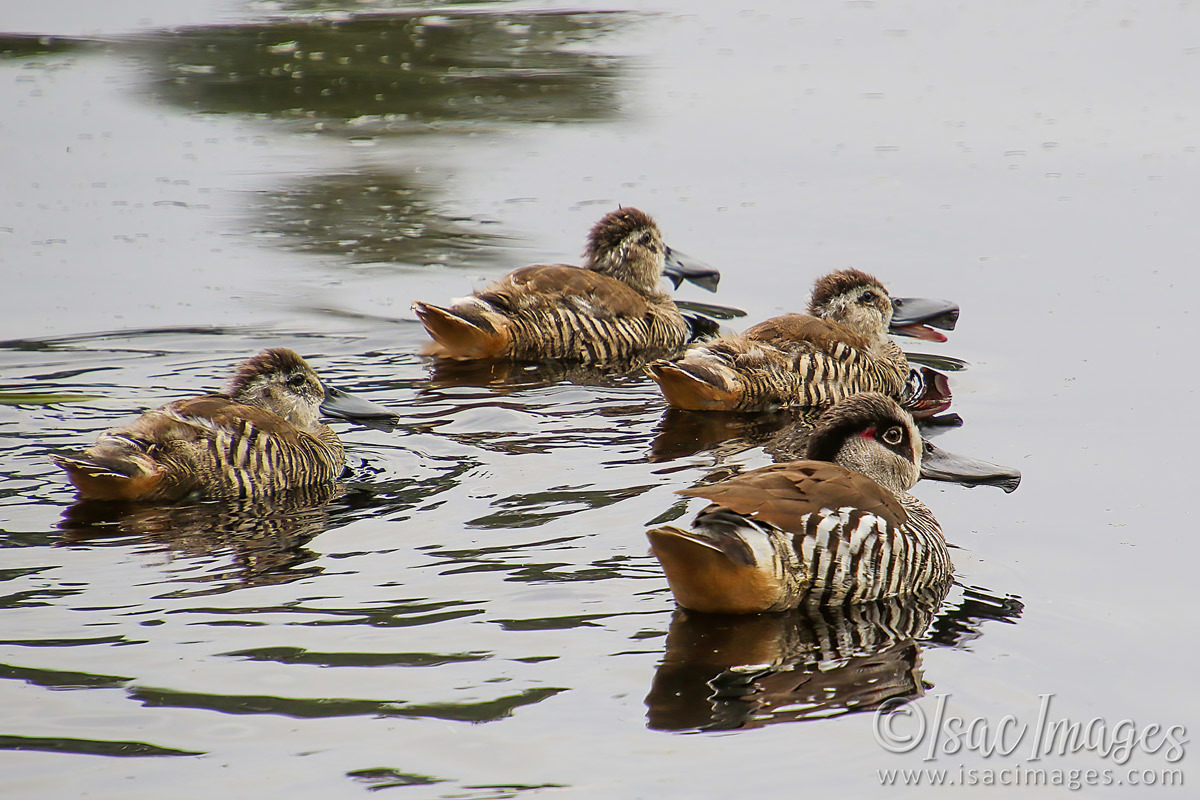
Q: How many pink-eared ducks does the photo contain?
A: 4